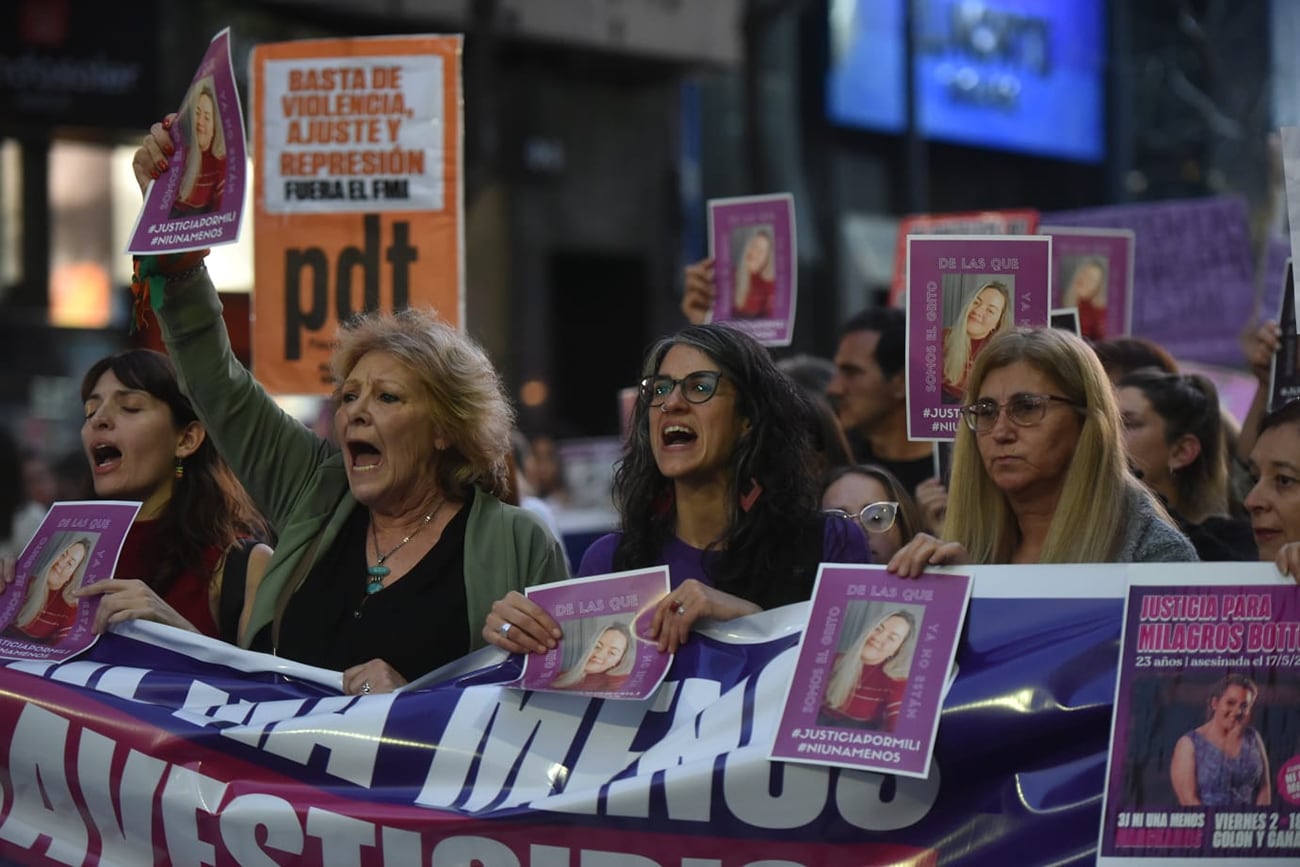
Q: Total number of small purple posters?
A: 7